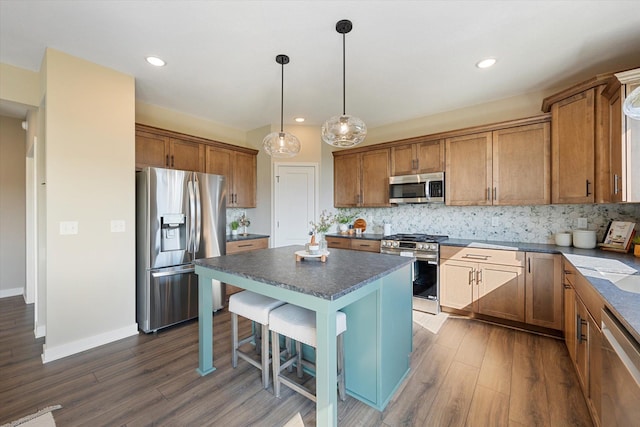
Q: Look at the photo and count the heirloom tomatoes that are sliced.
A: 0